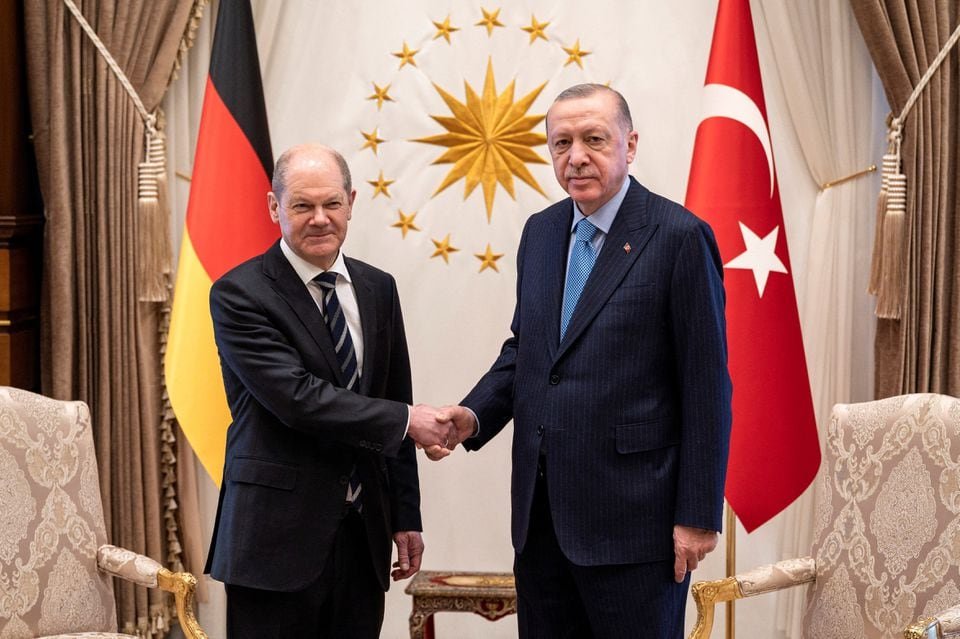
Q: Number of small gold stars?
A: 11